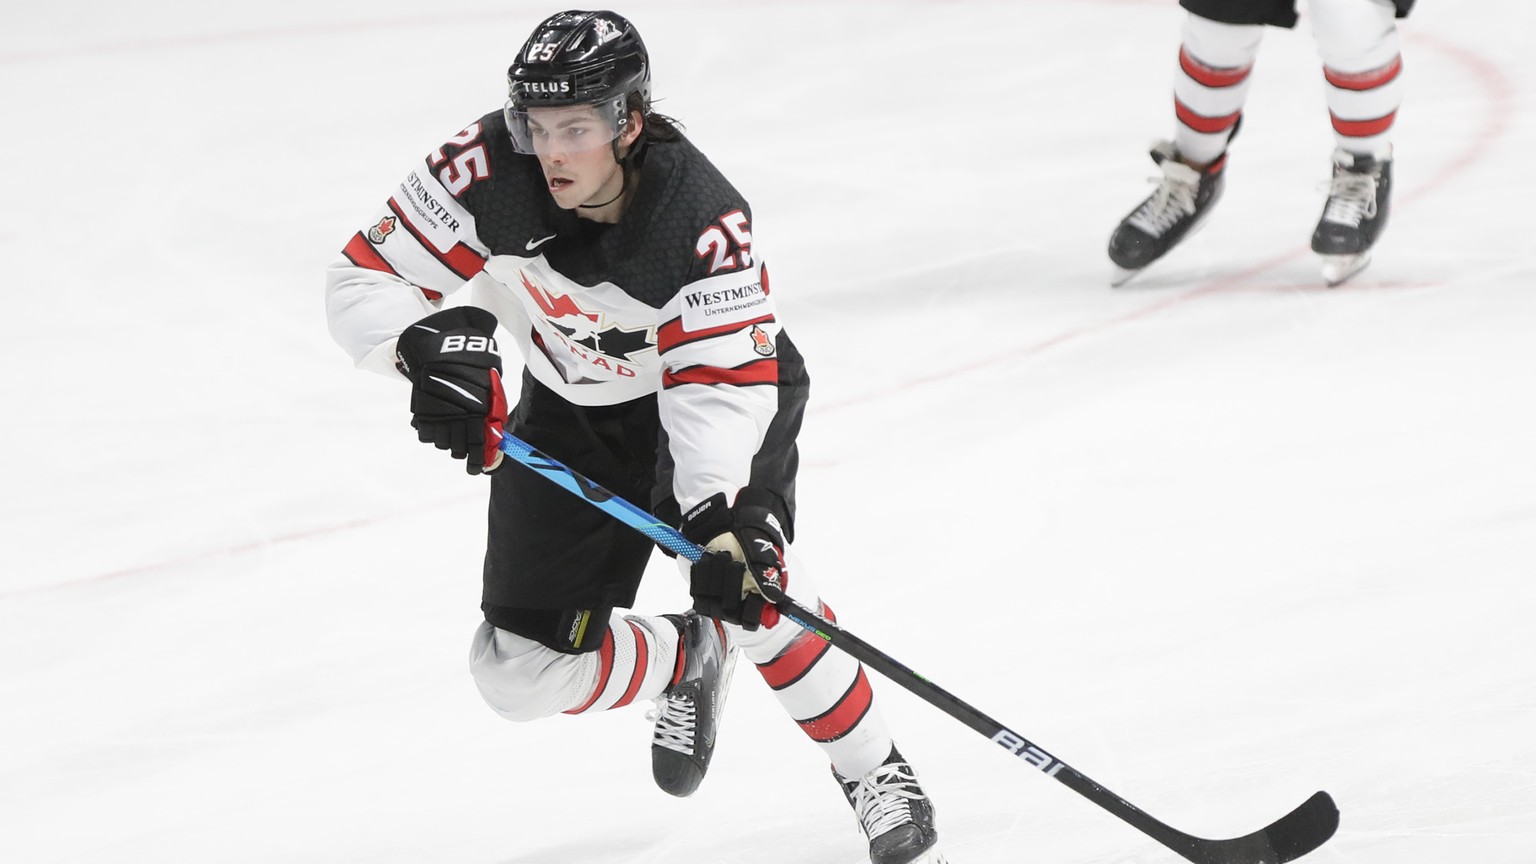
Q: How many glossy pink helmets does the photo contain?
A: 0